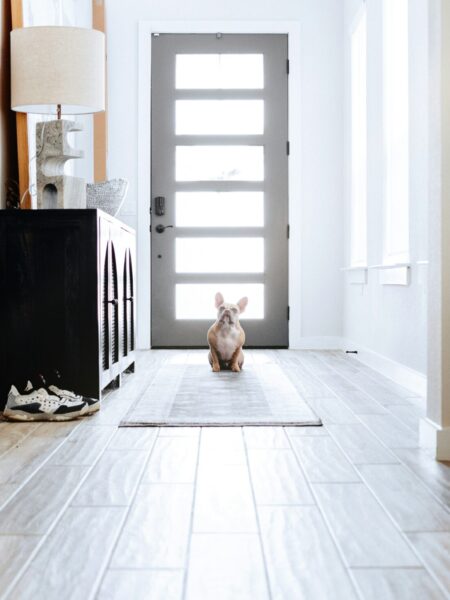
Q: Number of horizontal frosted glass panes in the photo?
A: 6